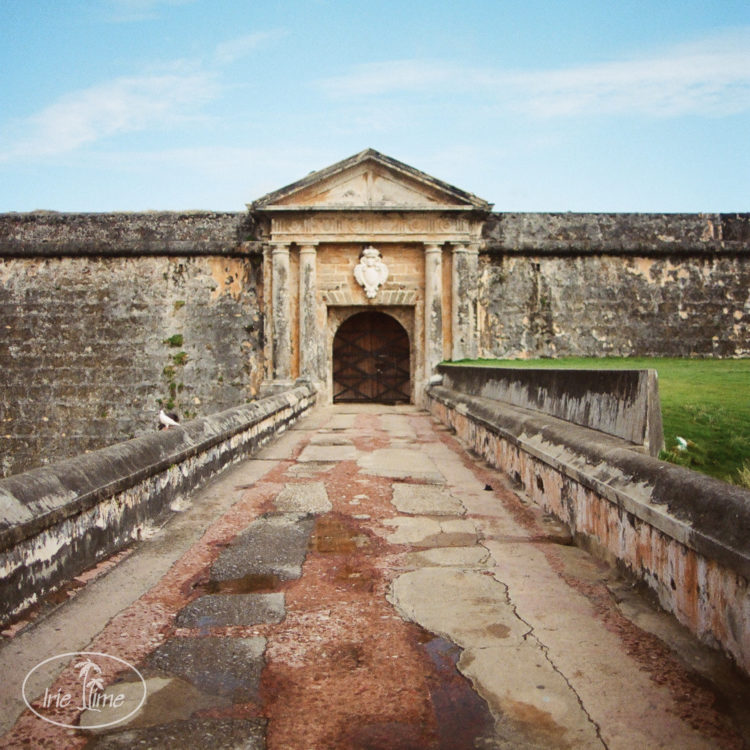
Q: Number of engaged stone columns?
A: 4